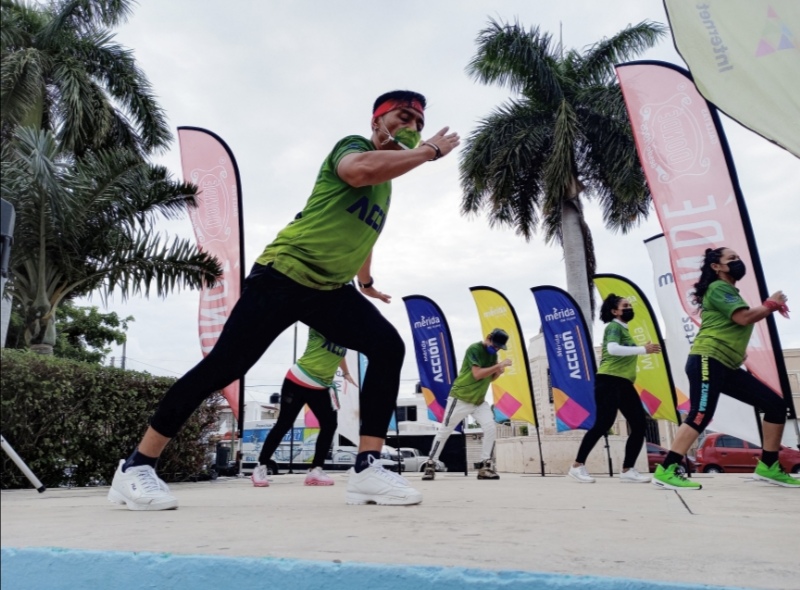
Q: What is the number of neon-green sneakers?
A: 2